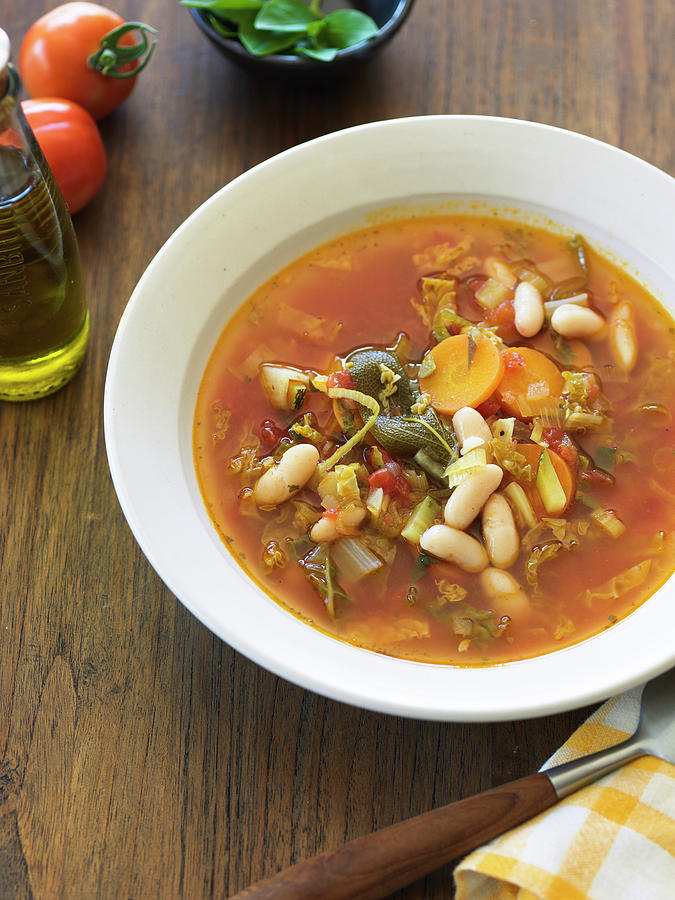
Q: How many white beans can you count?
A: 11